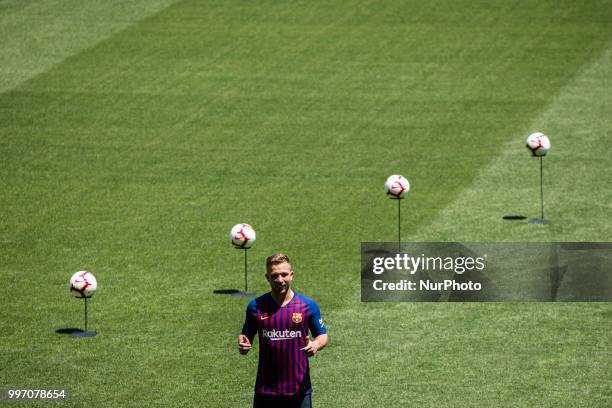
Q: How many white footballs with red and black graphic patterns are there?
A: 4